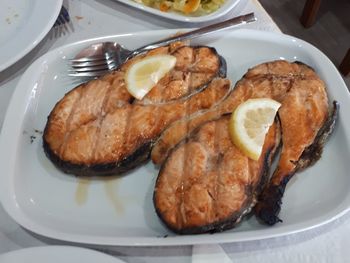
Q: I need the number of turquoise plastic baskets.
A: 0